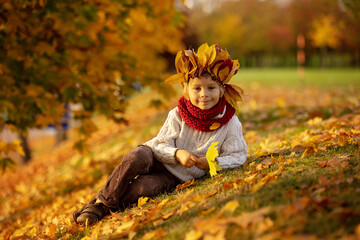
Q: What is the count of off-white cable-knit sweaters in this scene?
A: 1